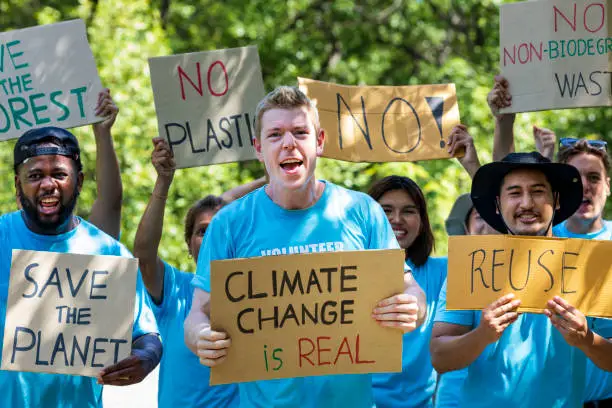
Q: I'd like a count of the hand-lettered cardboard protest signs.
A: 7